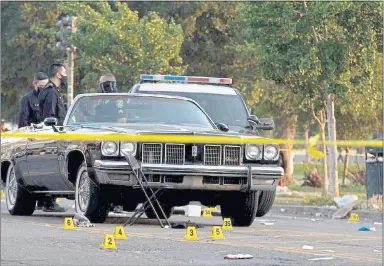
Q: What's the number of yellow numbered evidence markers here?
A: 8